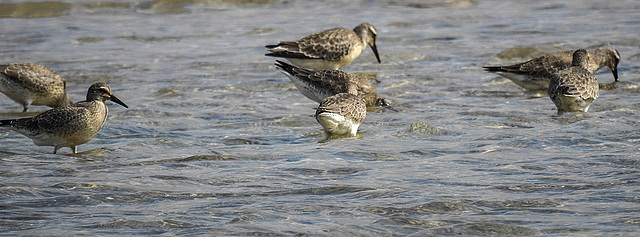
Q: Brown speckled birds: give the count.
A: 7